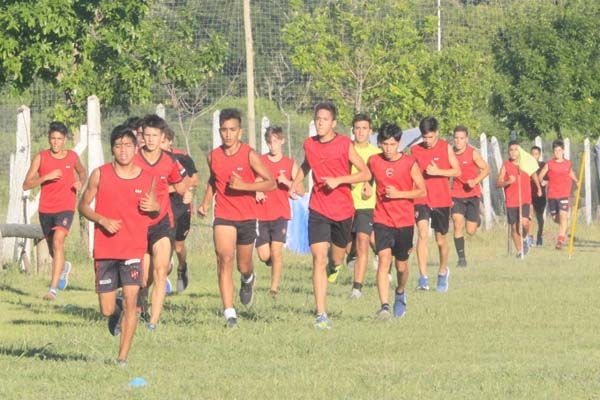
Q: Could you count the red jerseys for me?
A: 11